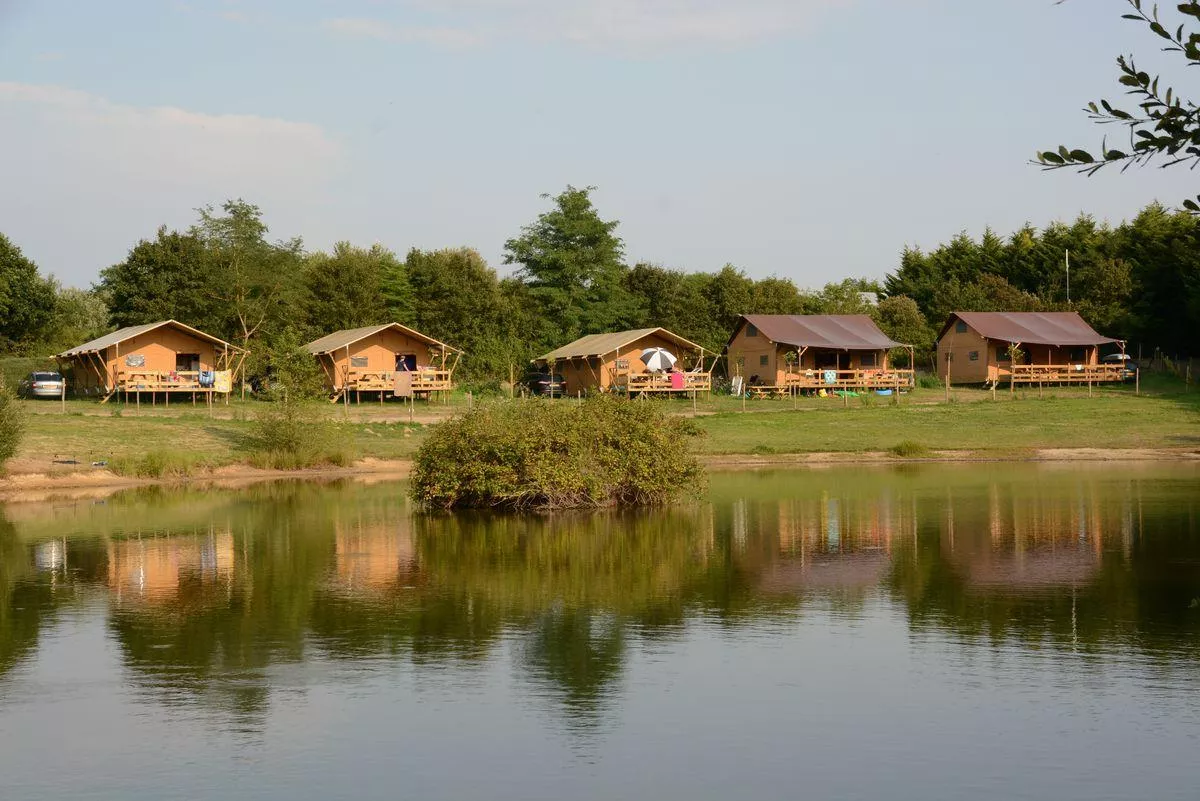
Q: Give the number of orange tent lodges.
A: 5